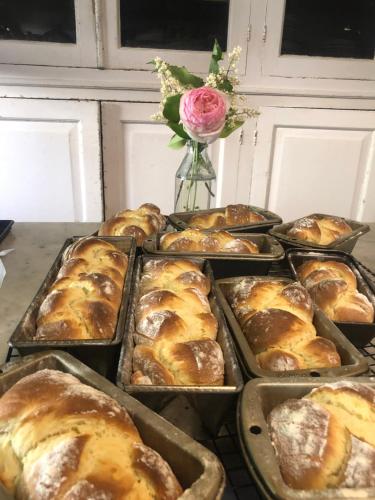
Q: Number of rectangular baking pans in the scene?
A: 10